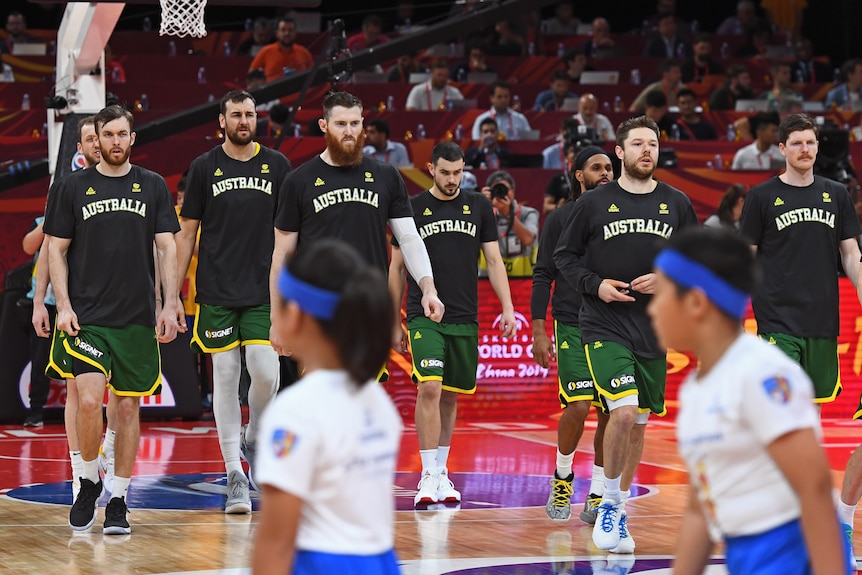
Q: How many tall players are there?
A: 8